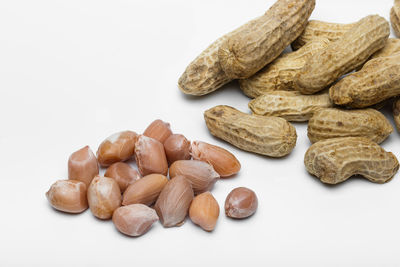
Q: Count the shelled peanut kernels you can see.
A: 15